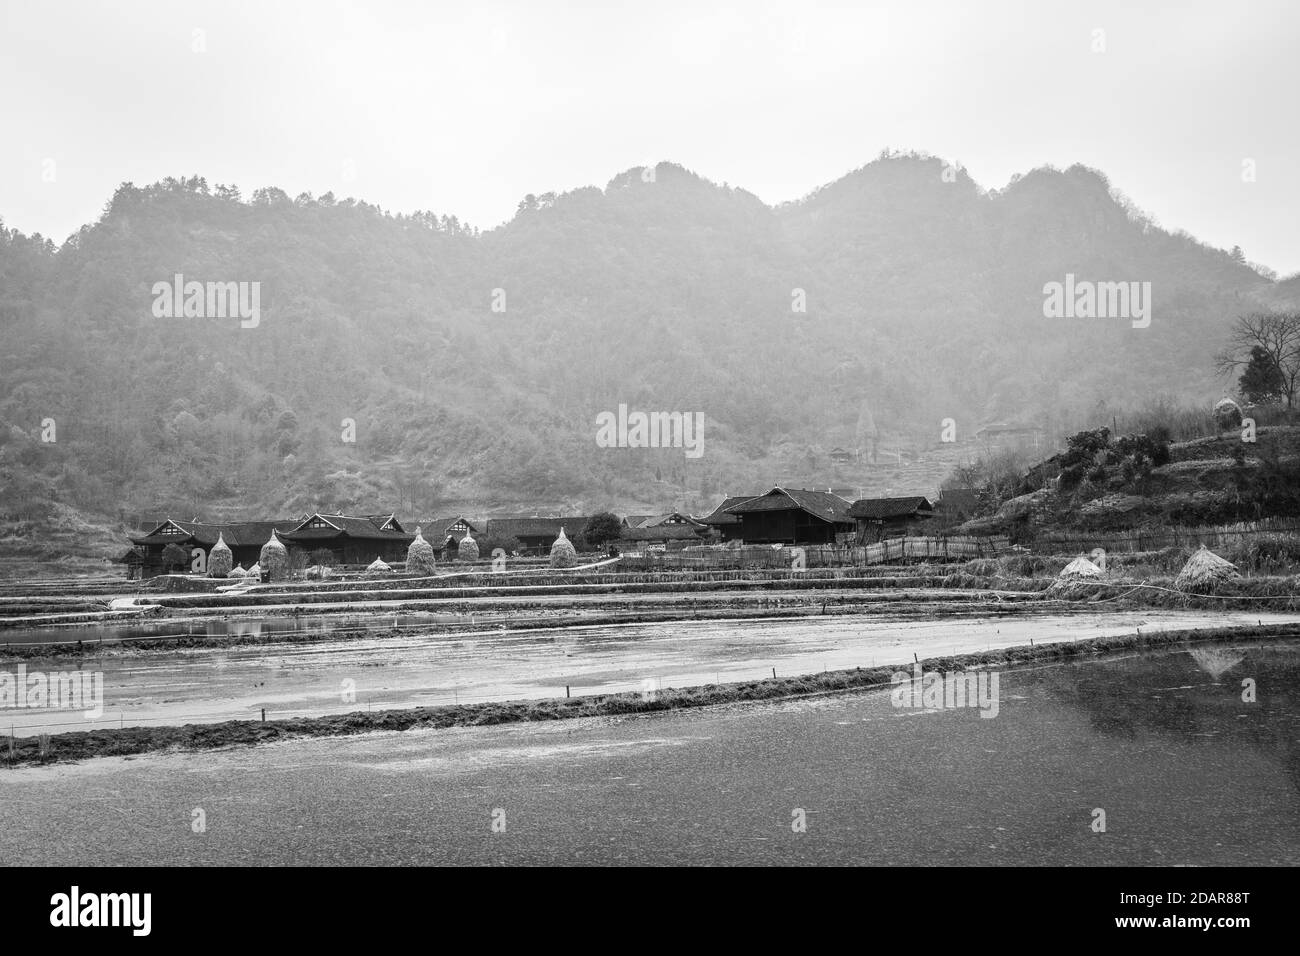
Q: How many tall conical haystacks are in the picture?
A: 5